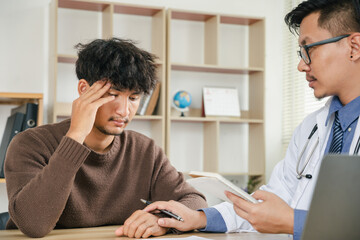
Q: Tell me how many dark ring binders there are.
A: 2